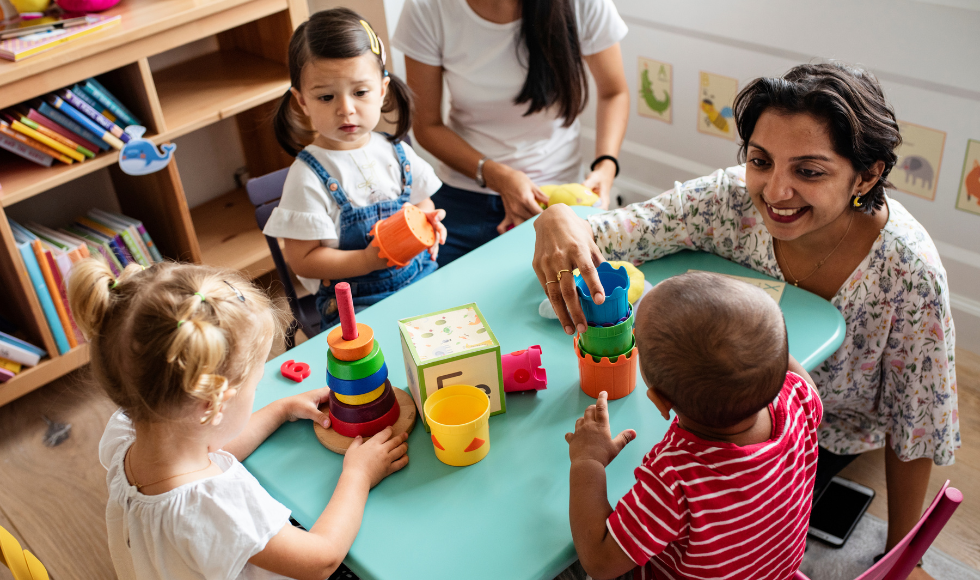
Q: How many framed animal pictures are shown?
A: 4